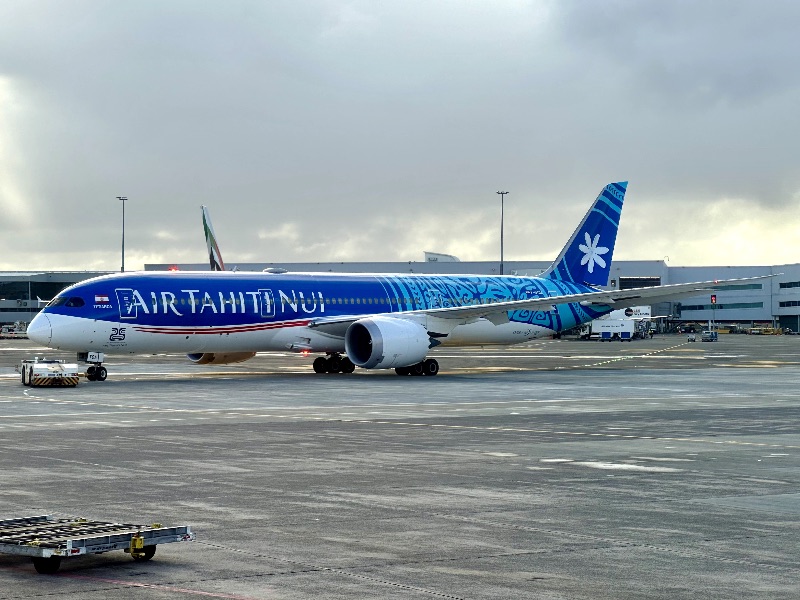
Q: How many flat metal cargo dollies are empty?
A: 1